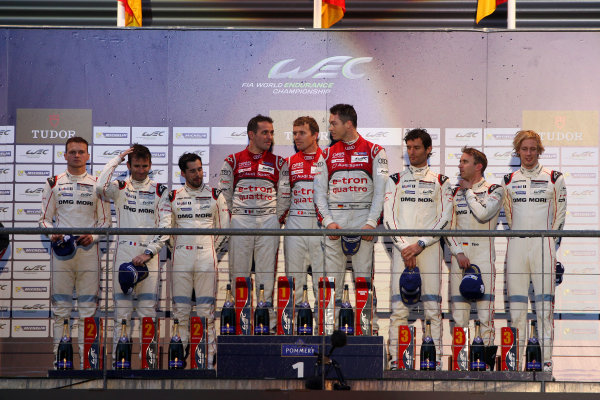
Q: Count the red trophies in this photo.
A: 10